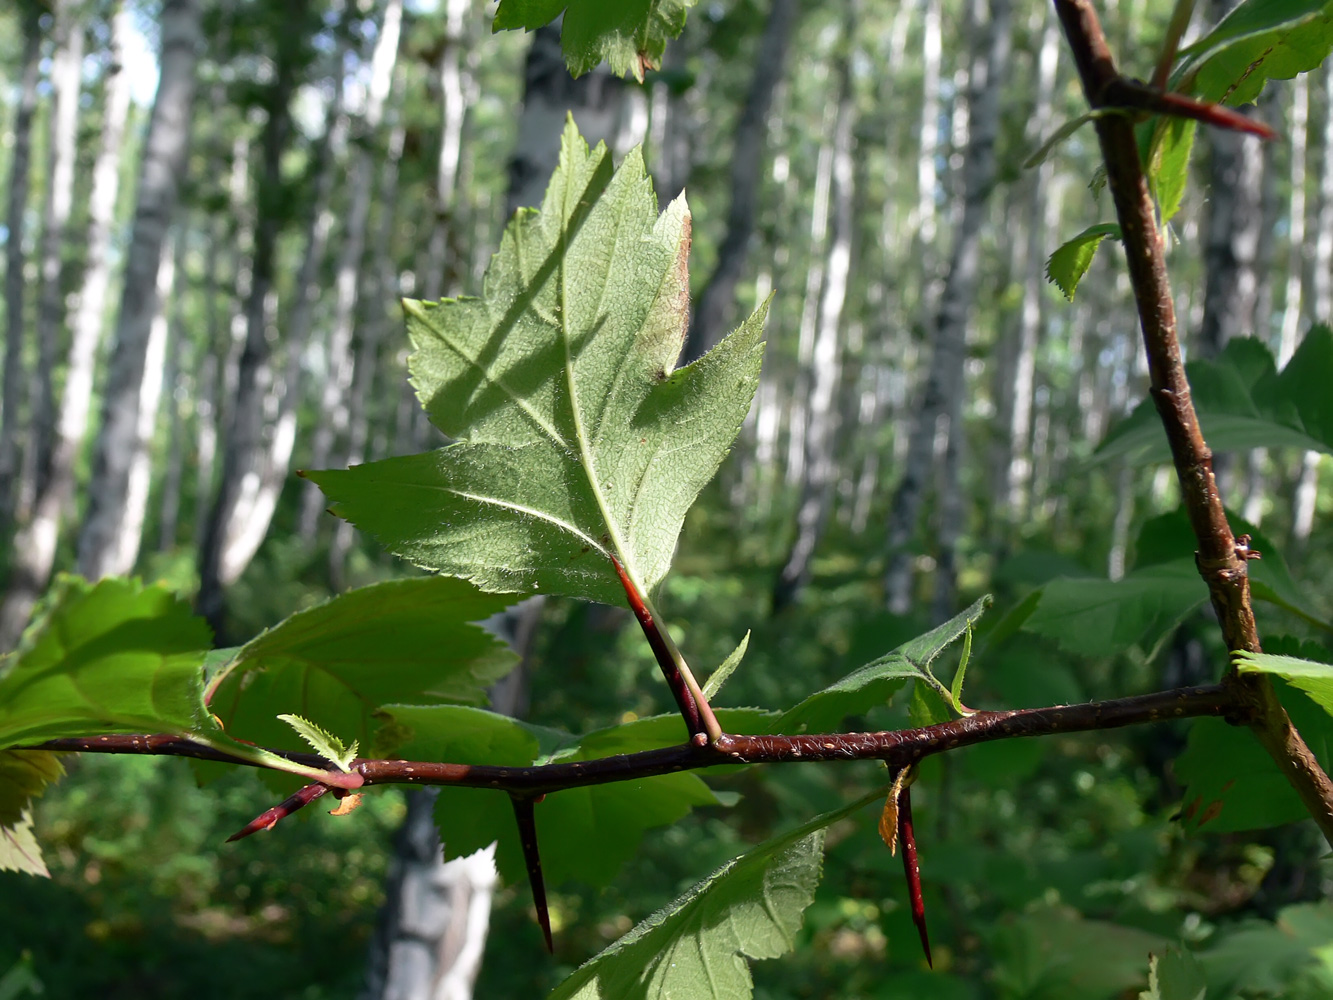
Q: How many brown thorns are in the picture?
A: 5